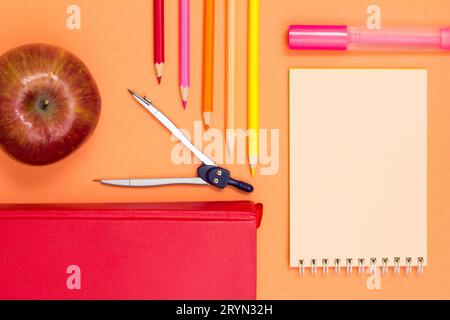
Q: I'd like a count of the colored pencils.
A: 5